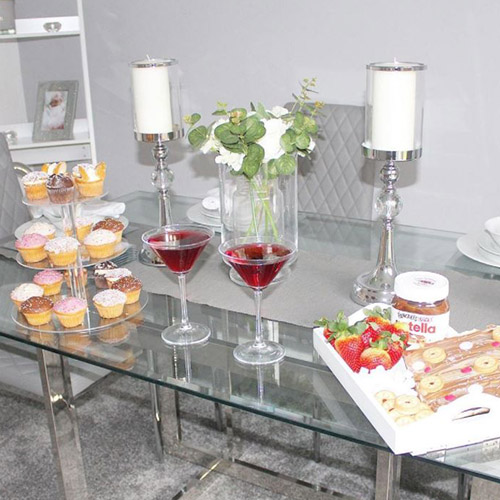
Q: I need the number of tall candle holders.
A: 2